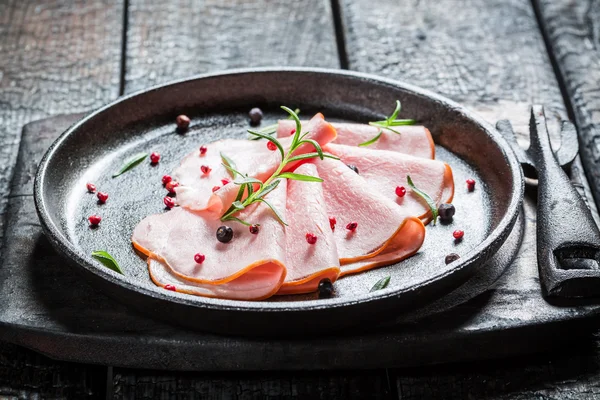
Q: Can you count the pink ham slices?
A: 6